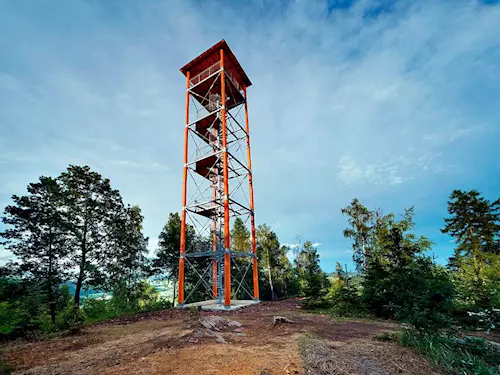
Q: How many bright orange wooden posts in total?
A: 4